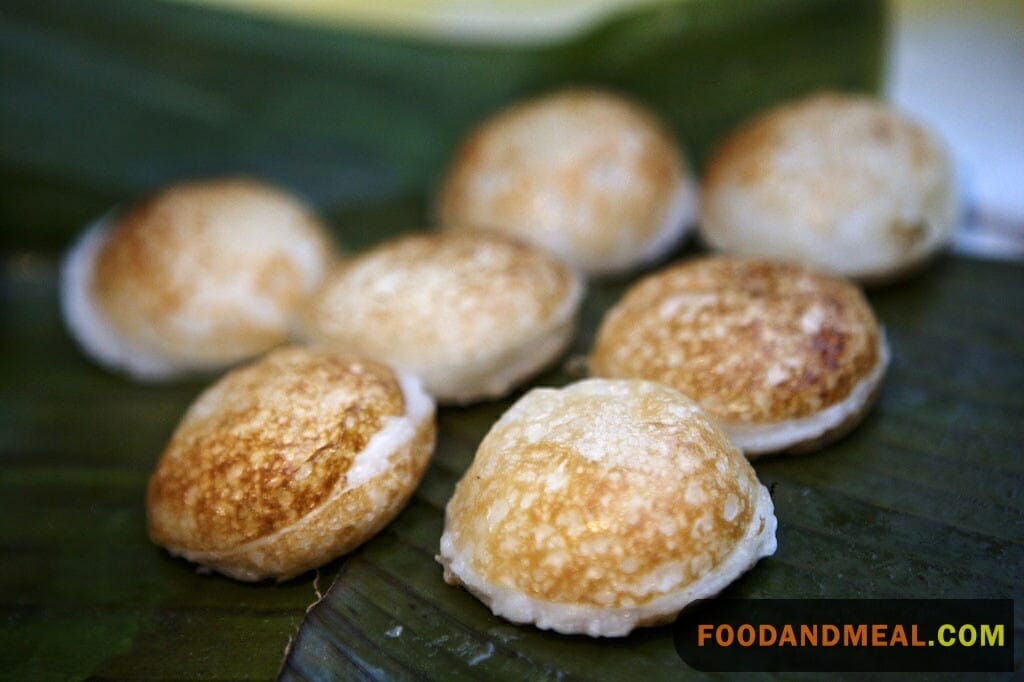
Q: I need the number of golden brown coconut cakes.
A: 7